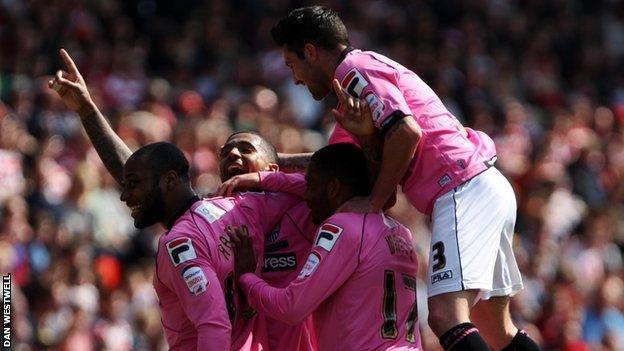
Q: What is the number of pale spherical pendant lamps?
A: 0